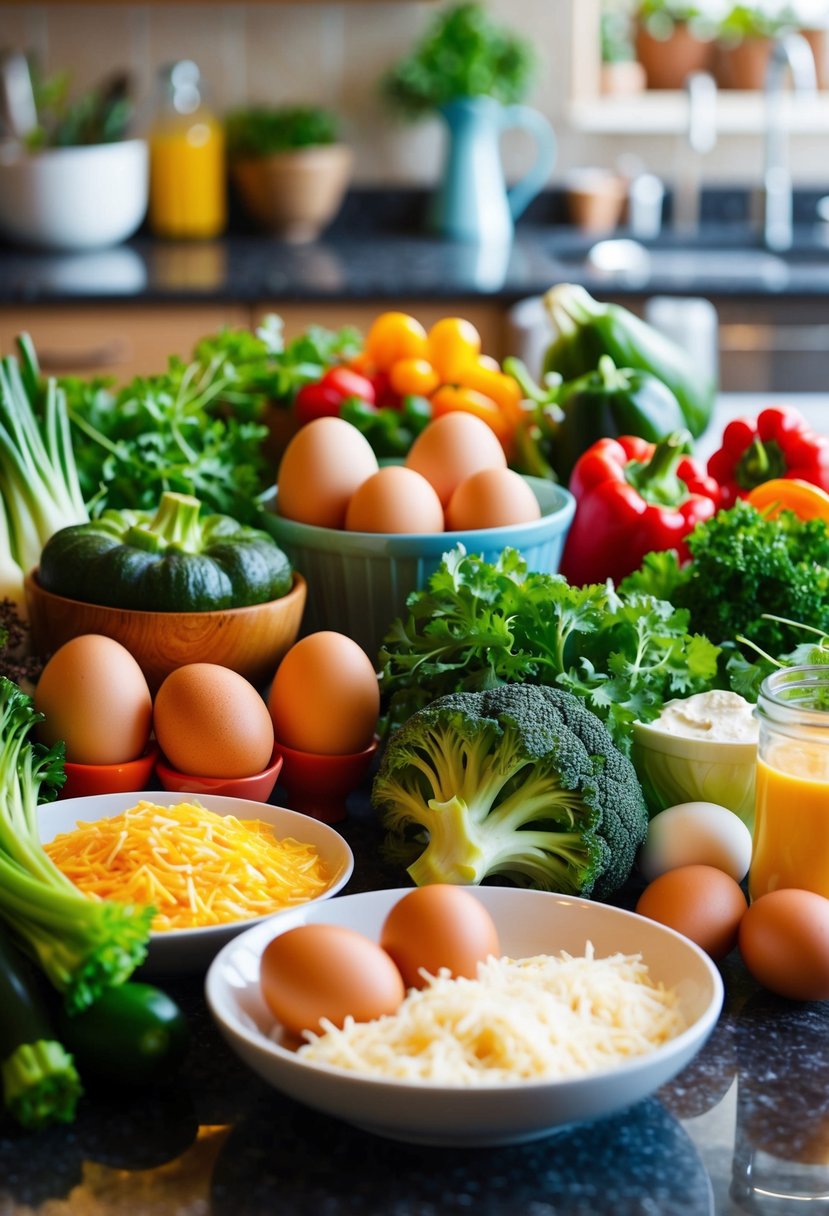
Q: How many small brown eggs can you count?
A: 11